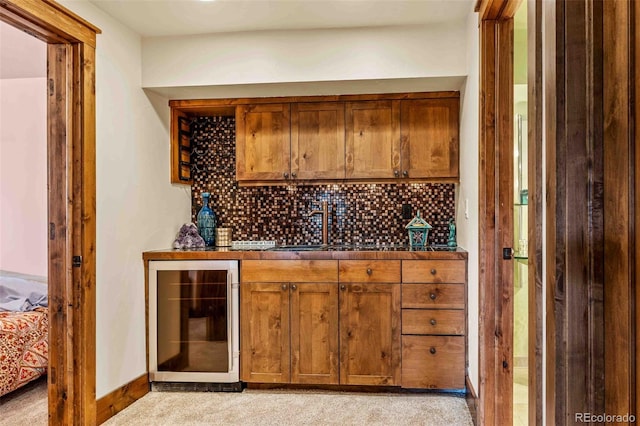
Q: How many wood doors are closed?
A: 7